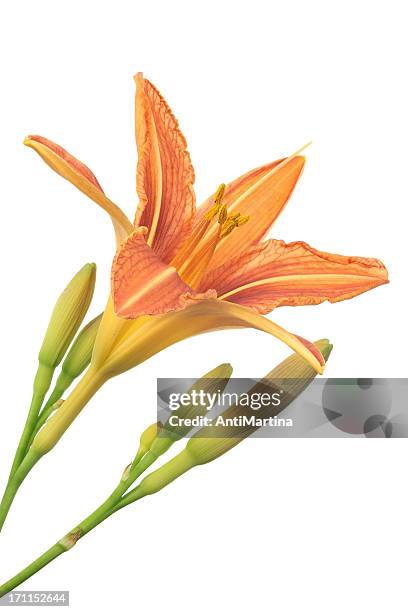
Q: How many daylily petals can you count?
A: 6